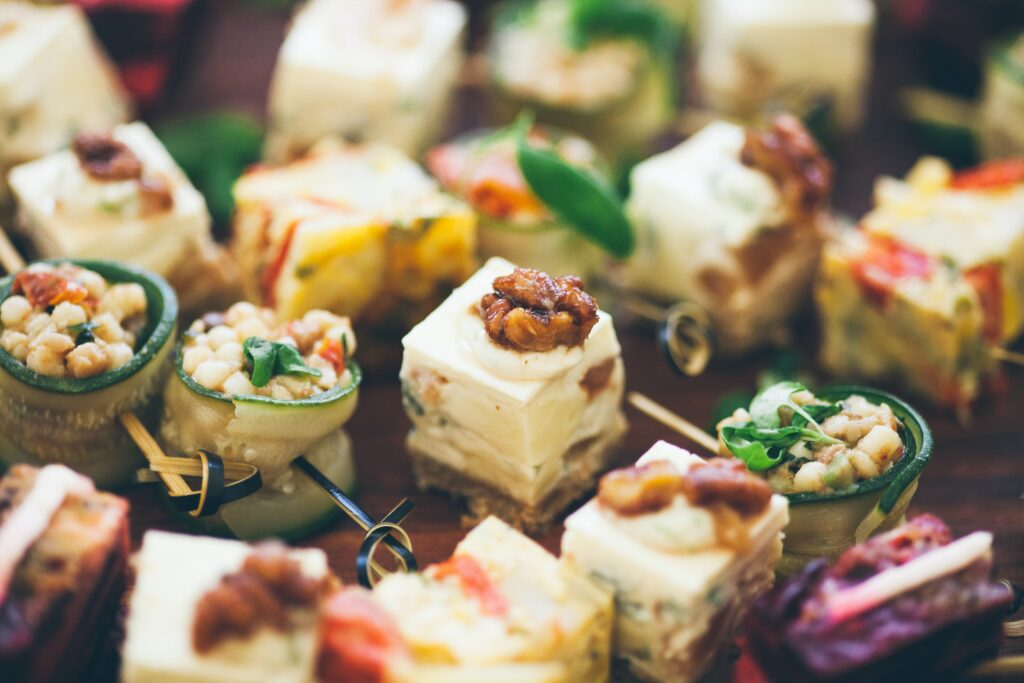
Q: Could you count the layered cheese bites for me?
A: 8